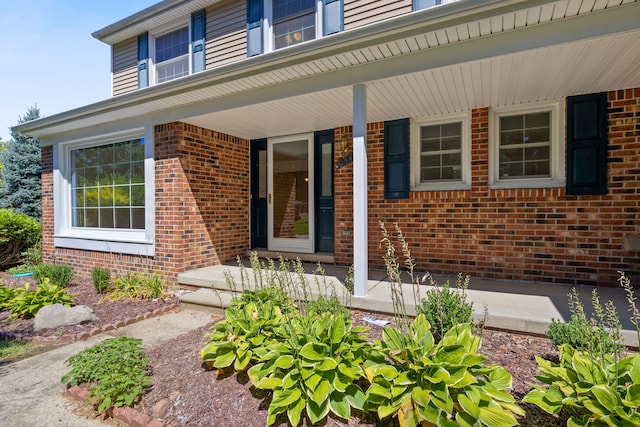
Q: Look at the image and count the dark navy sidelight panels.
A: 2